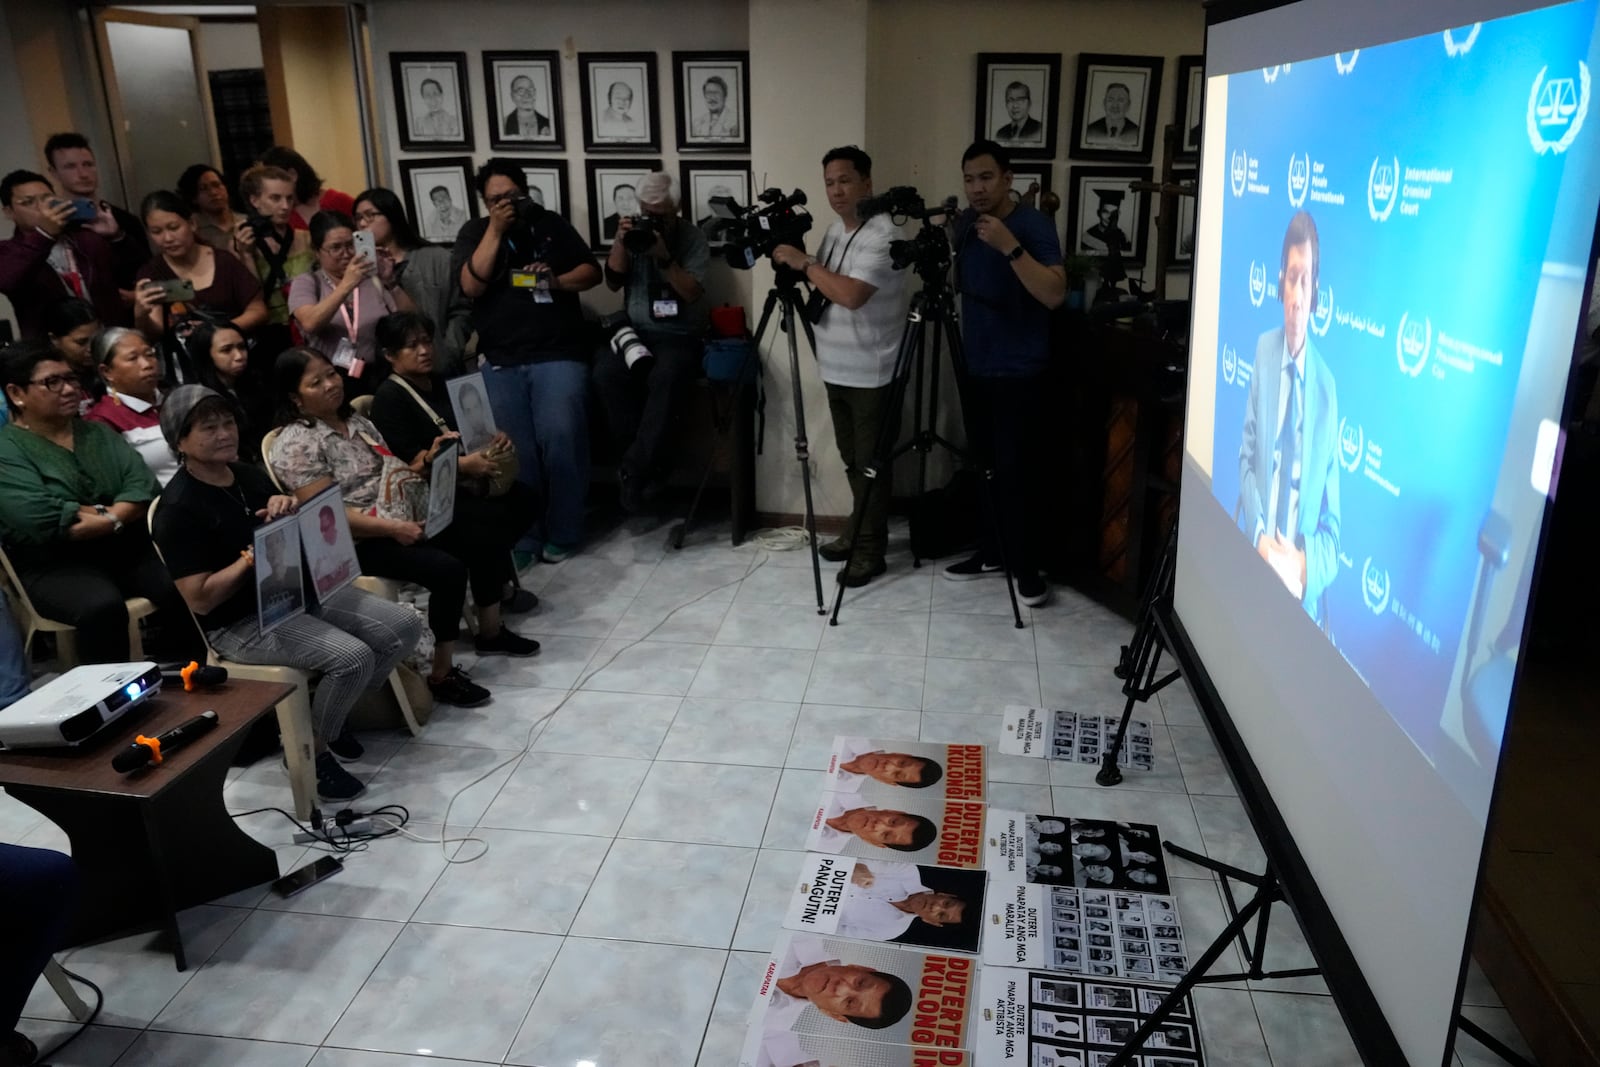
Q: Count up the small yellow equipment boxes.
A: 1